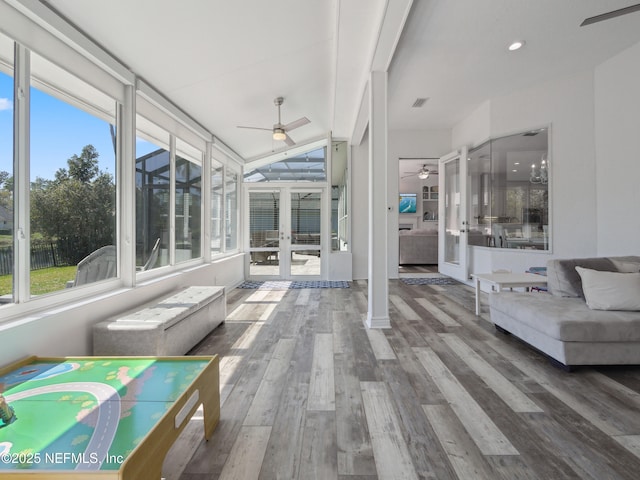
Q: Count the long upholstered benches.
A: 1